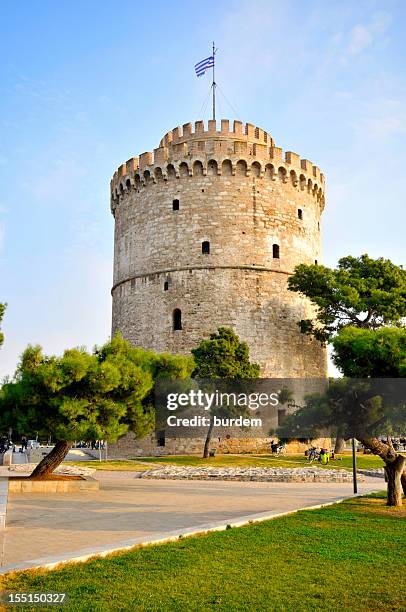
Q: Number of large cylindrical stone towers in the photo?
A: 1